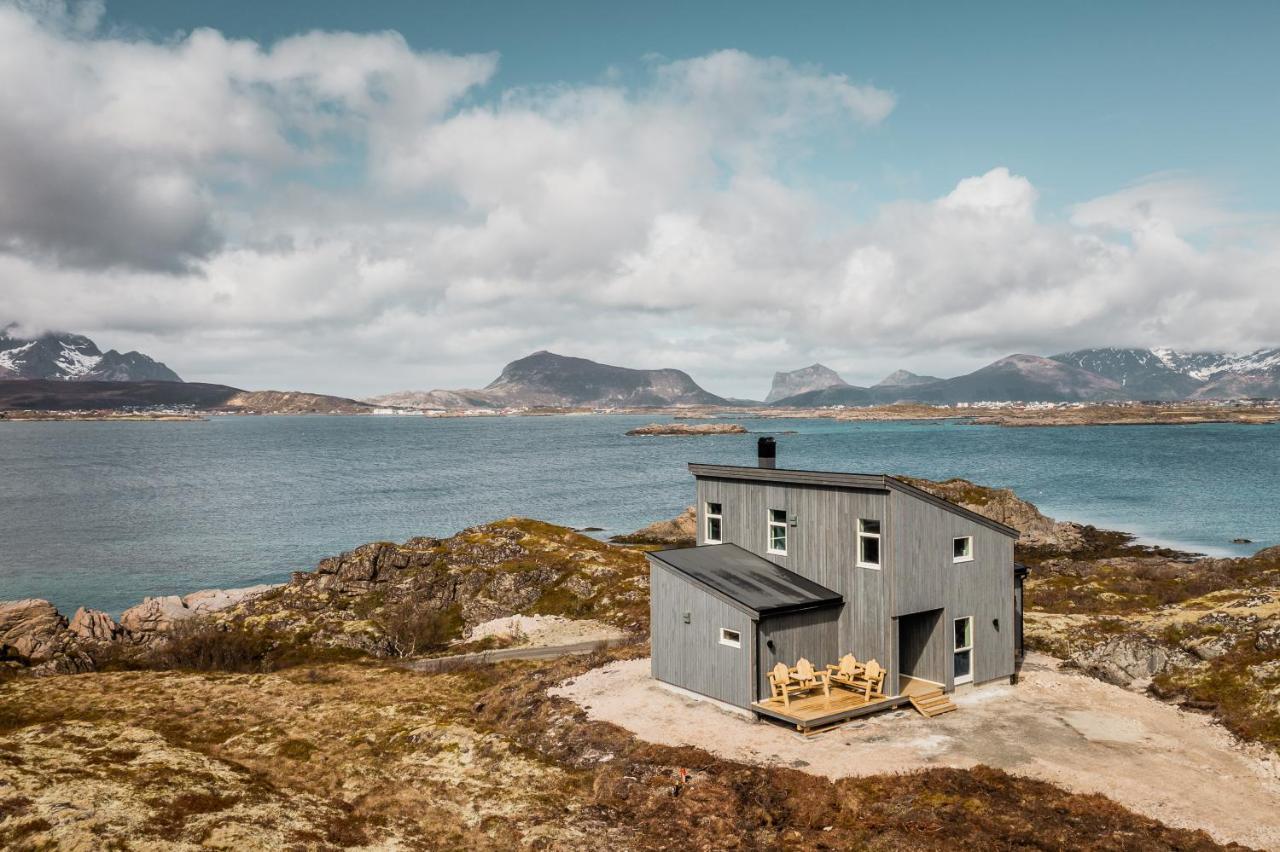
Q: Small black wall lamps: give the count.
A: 2